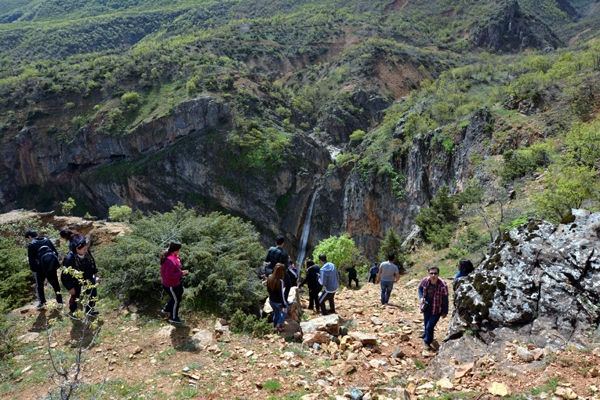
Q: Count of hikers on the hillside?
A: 14